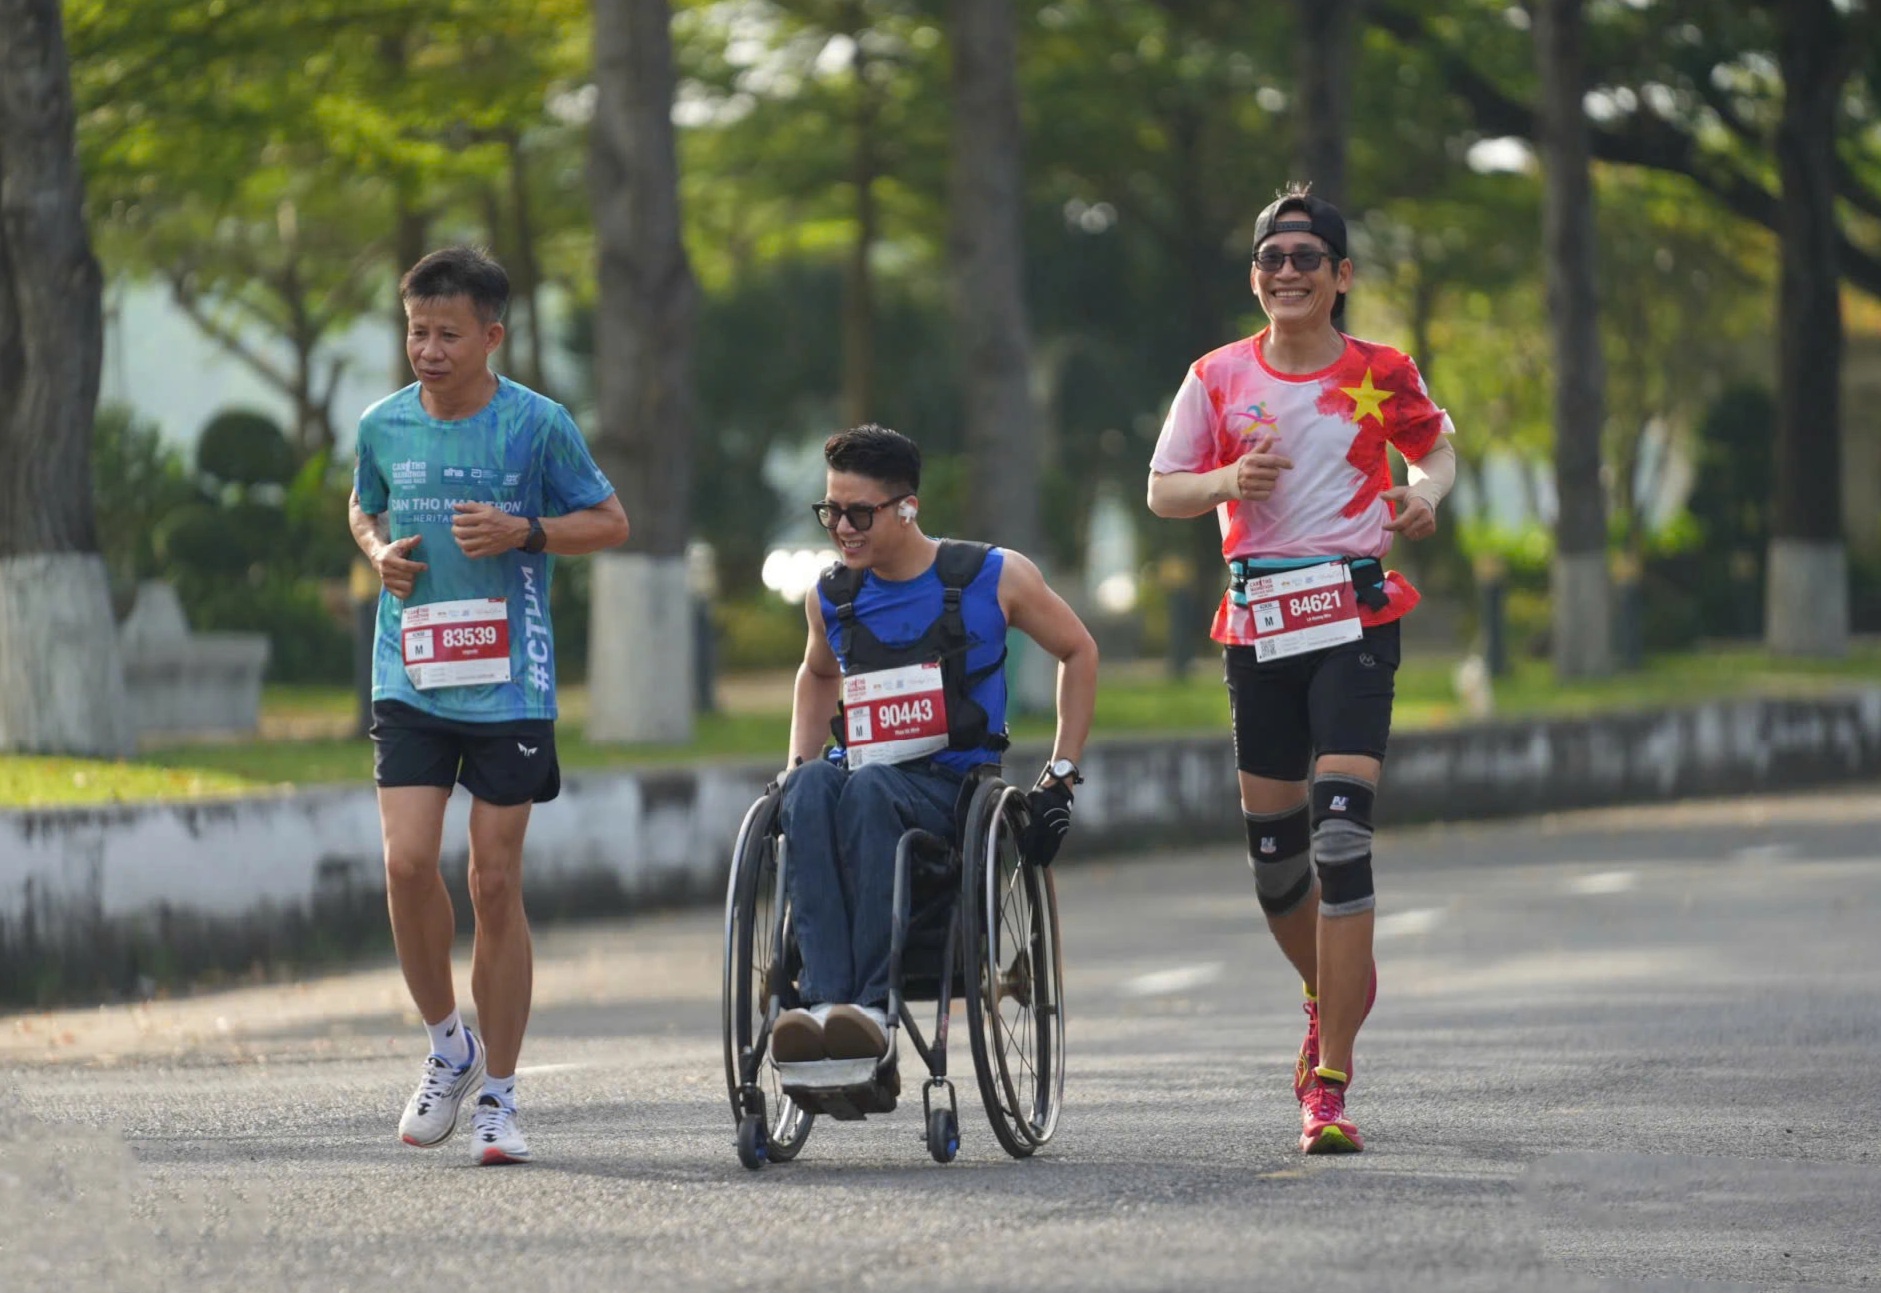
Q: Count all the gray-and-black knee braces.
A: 2